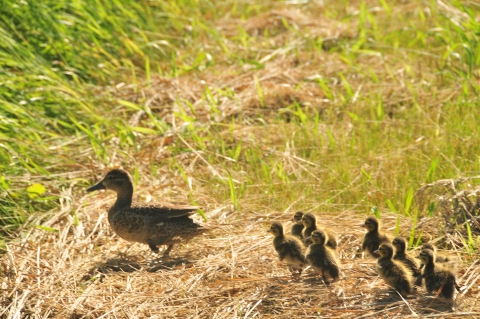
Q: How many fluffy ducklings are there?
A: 9